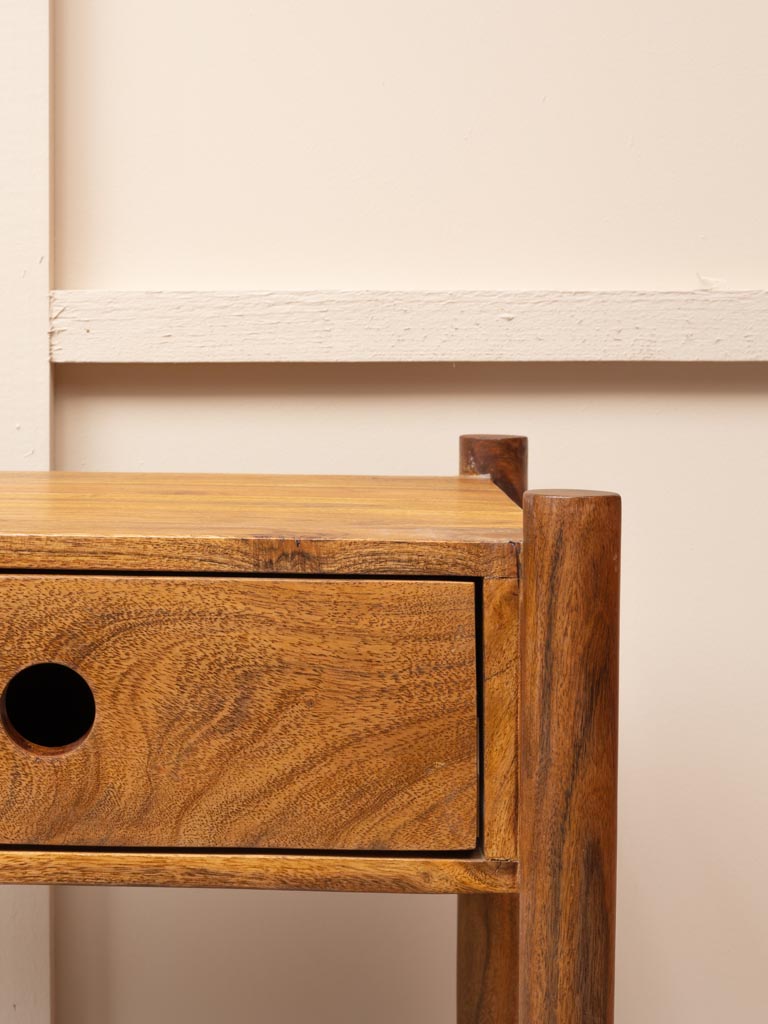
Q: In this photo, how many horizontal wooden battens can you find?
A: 1